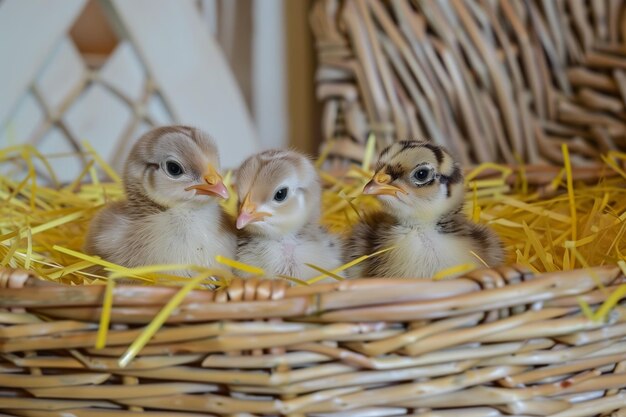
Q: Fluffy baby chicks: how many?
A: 3